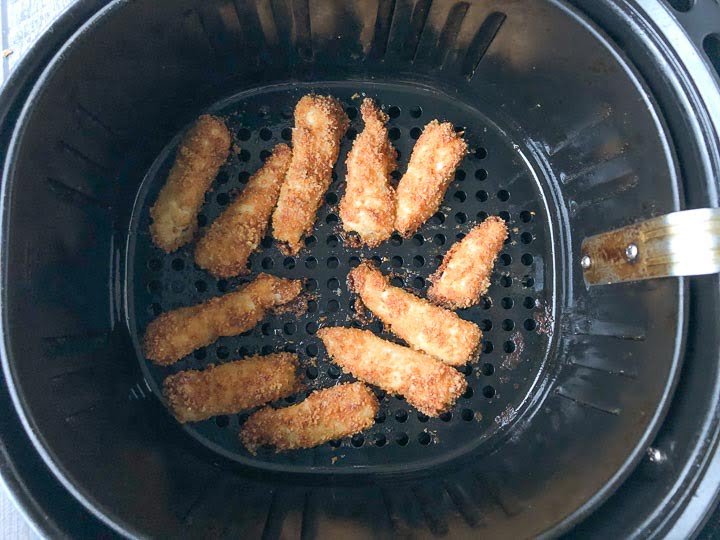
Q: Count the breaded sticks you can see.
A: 11